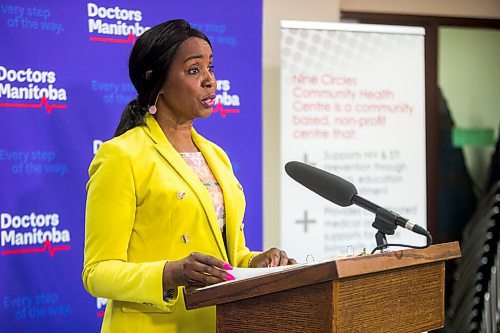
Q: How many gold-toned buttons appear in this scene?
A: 2